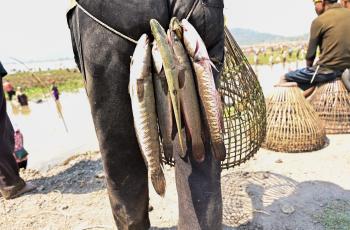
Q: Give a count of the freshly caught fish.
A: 5